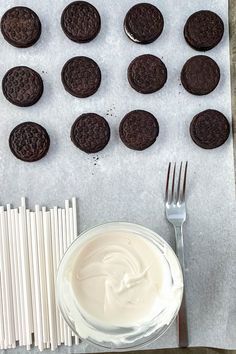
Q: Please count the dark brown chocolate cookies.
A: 12